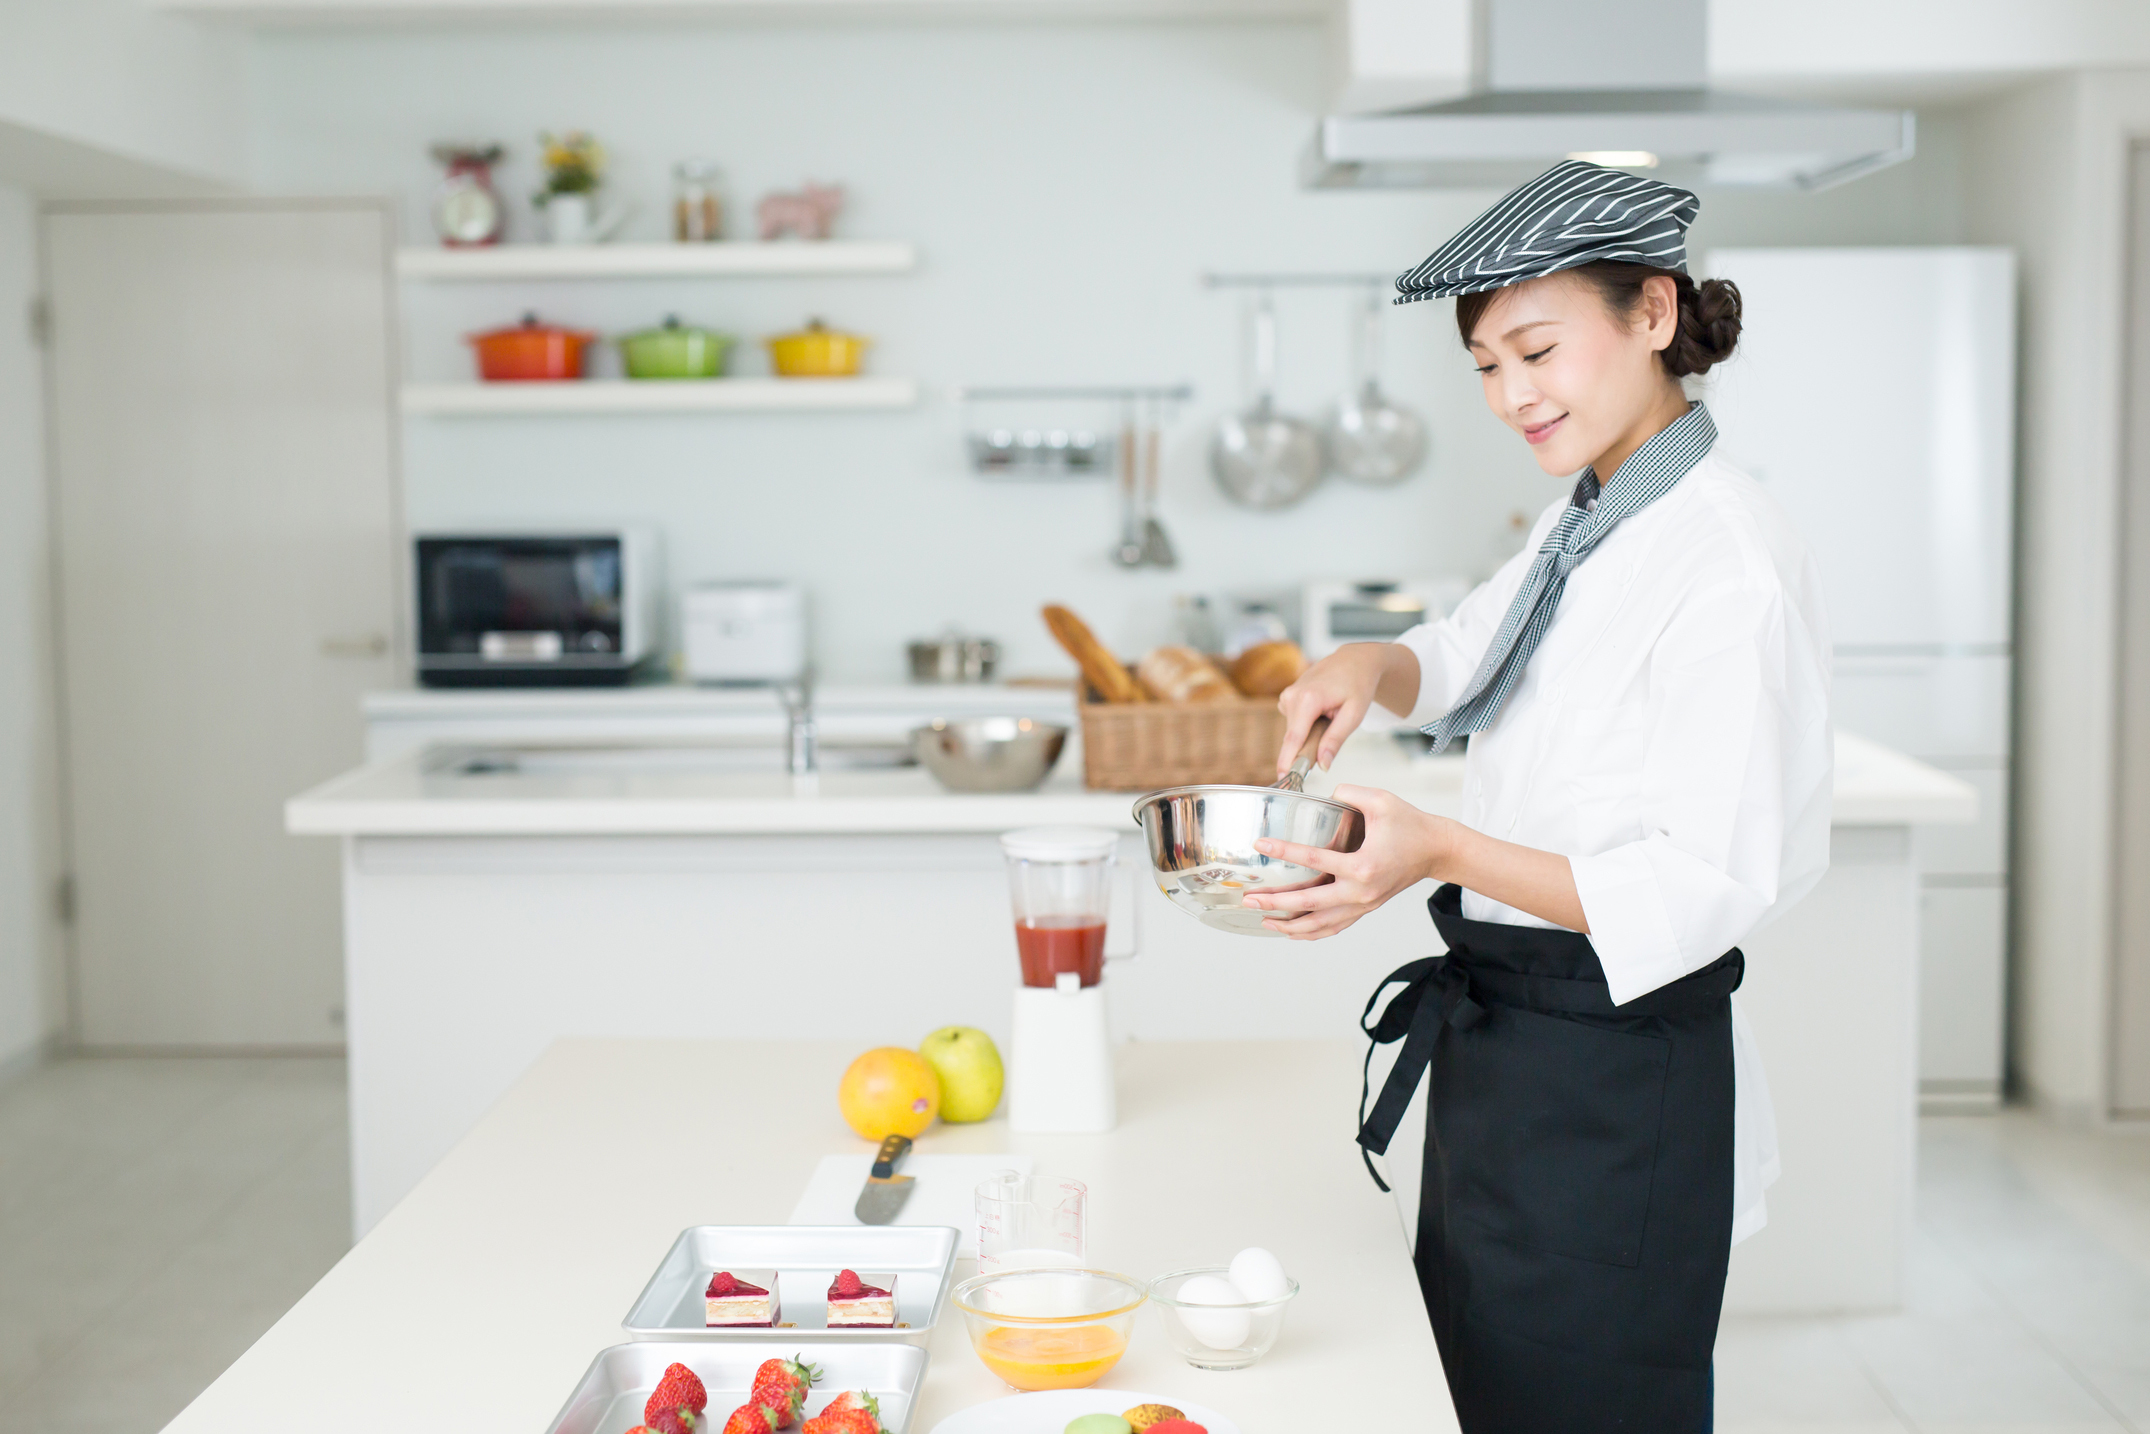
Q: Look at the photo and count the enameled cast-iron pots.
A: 3